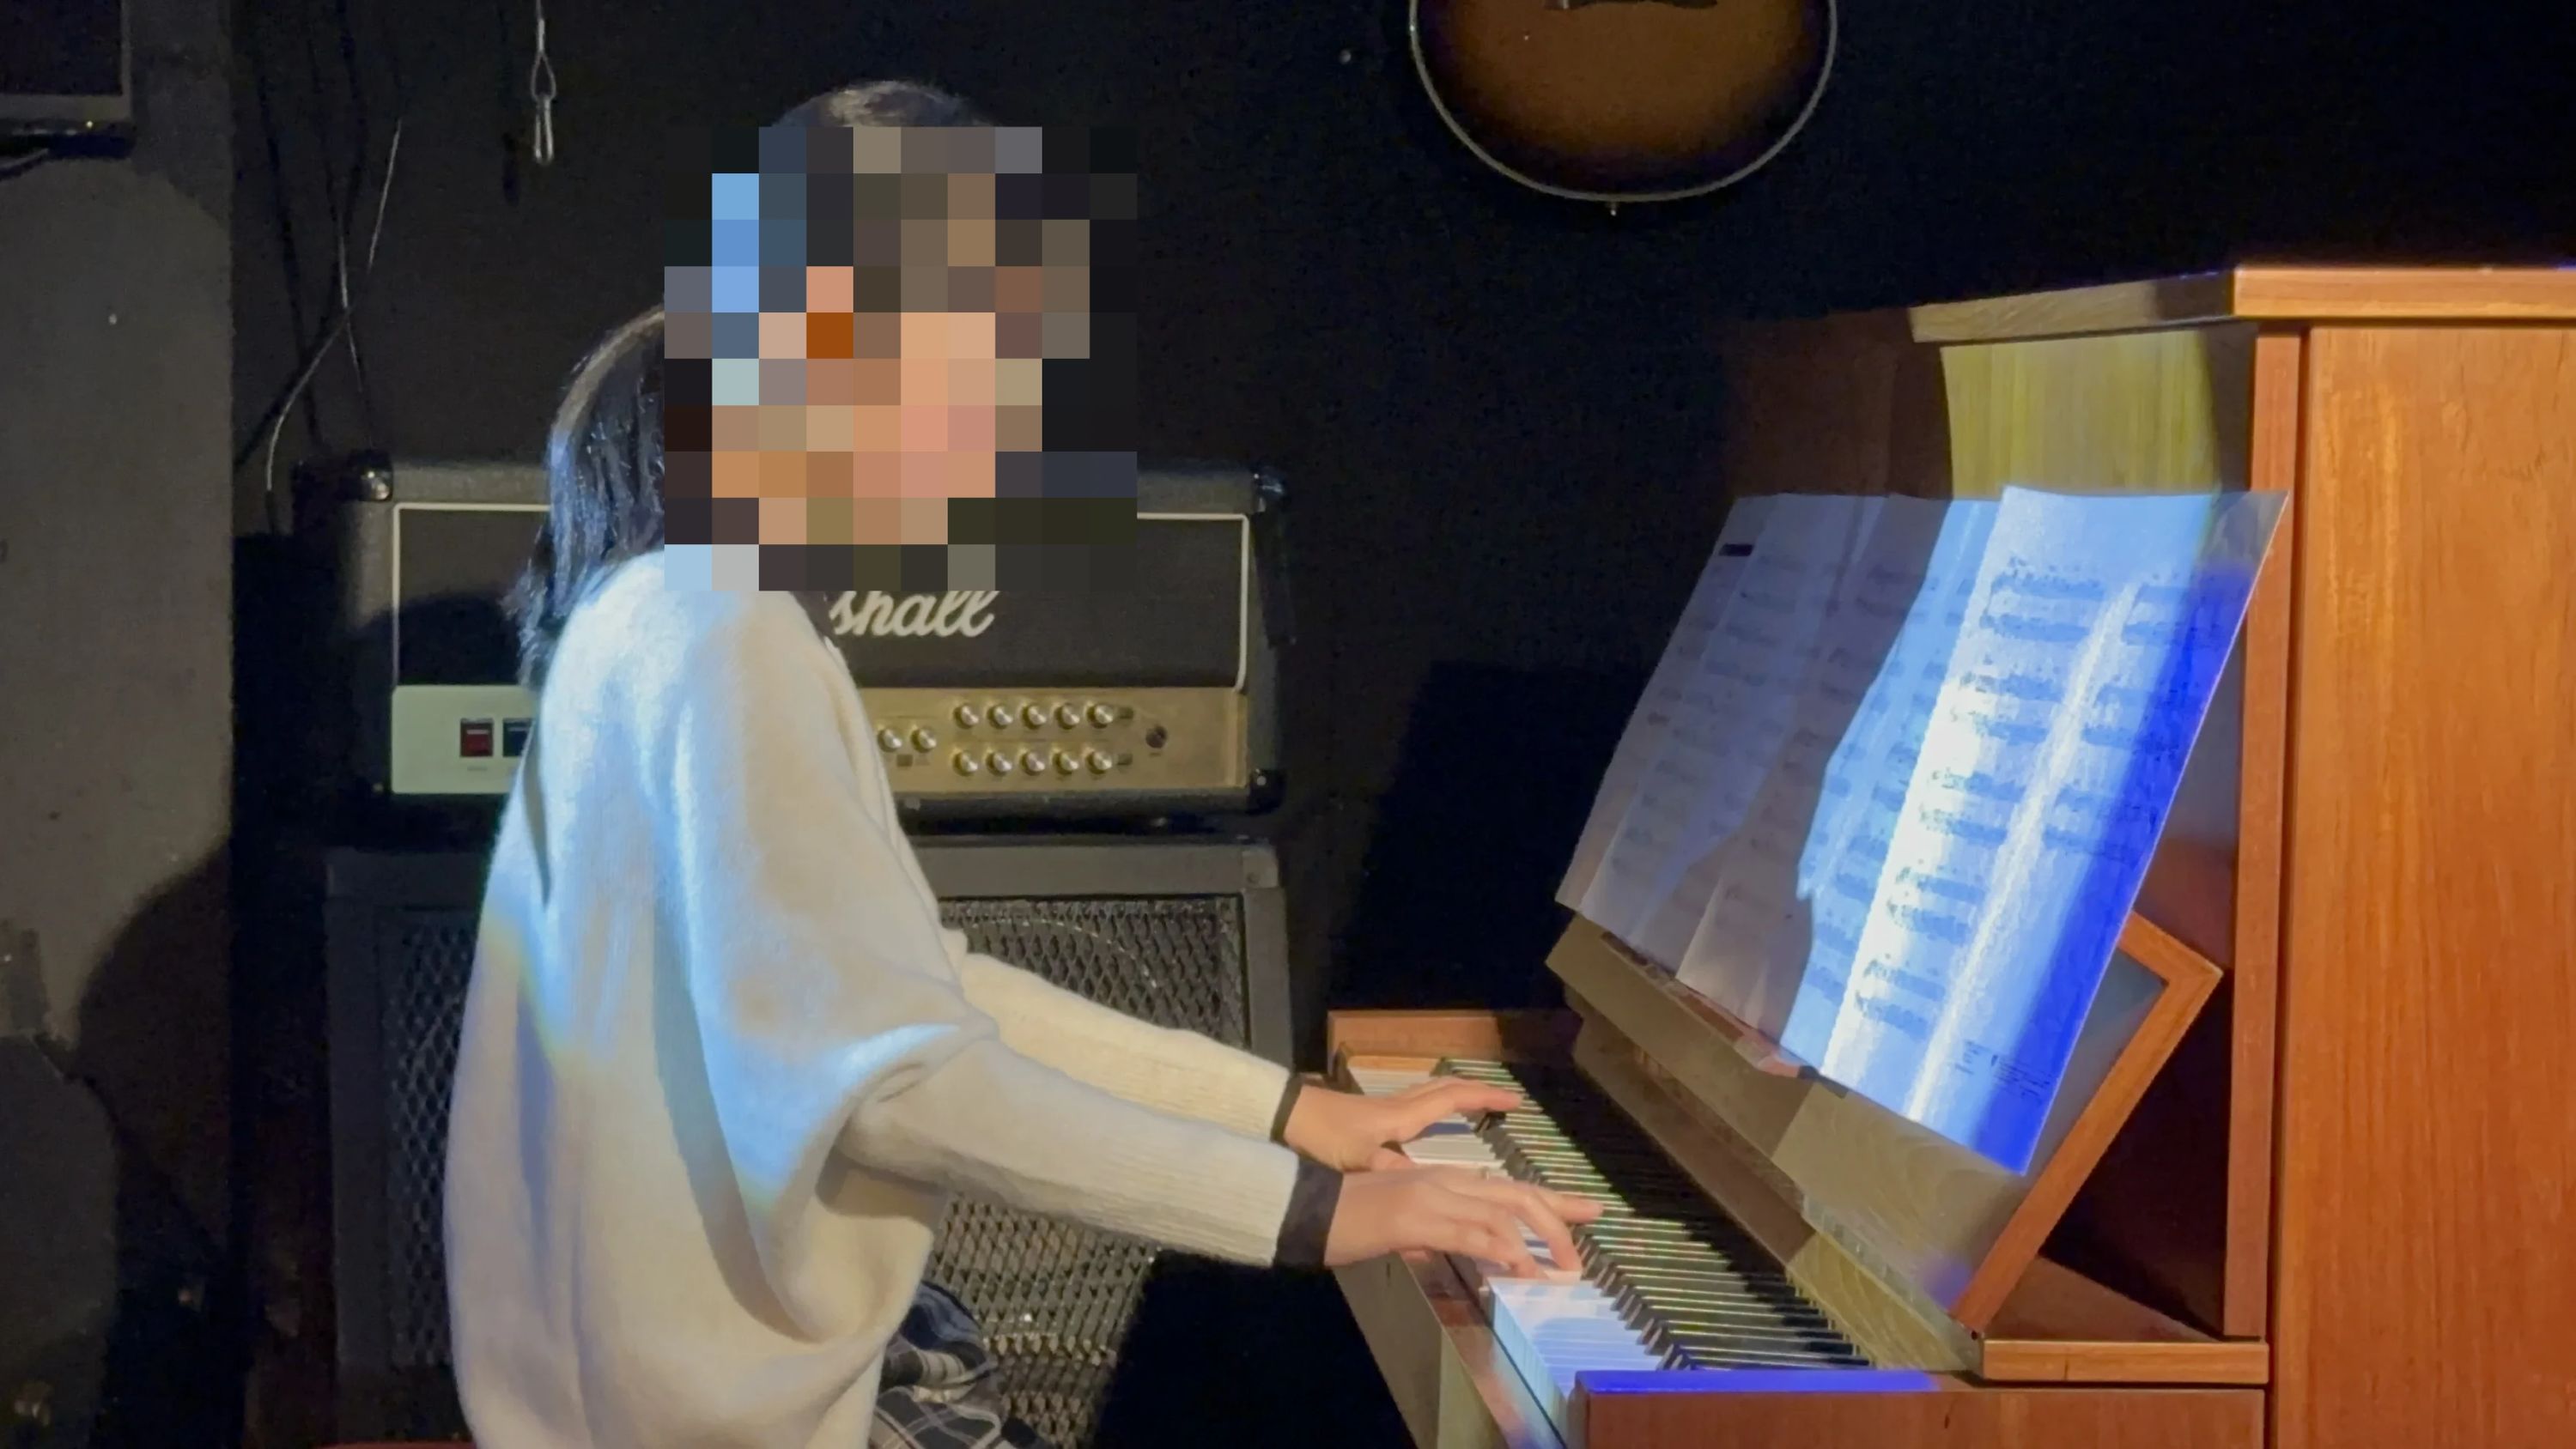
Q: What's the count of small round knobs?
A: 12